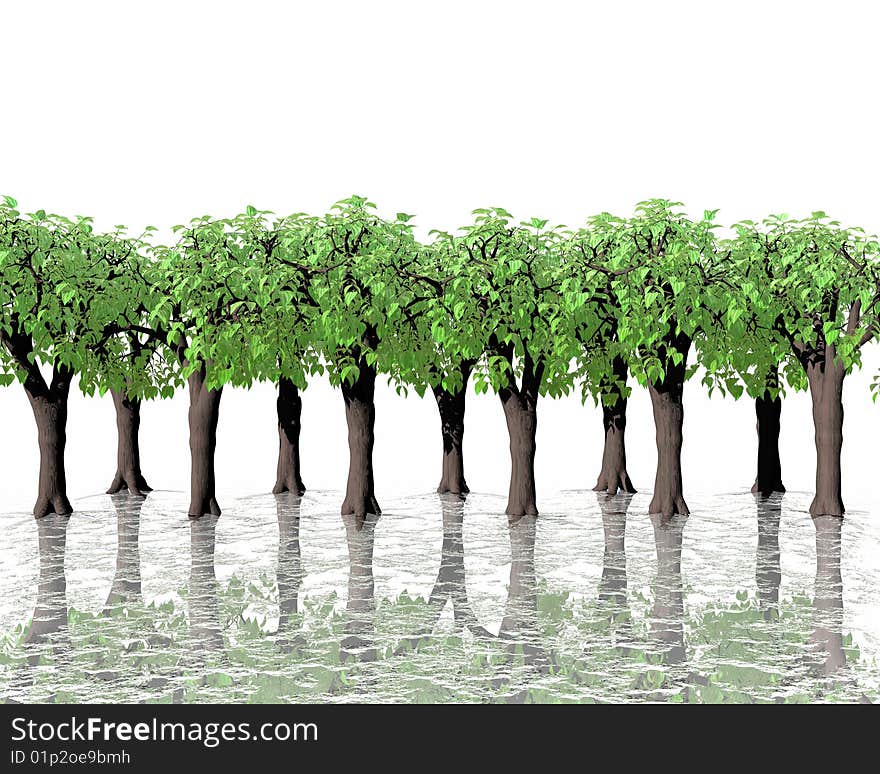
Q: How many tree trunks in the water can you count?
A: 11